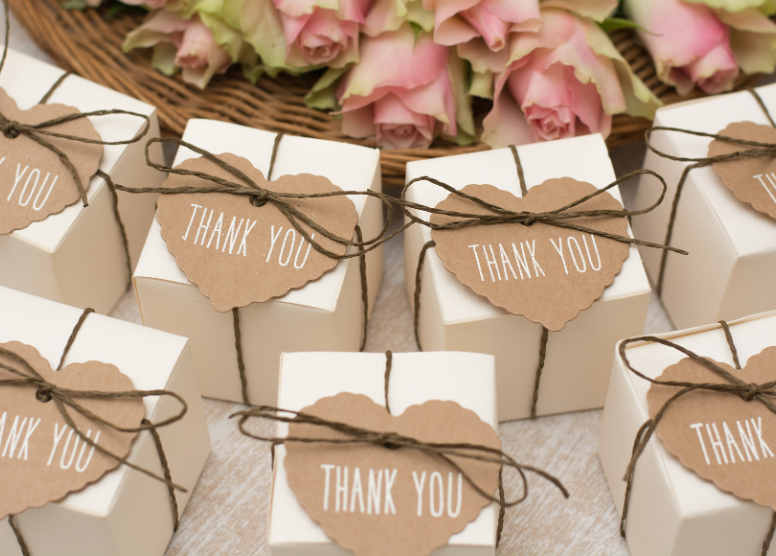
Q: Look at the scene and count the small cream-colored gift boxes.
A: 7